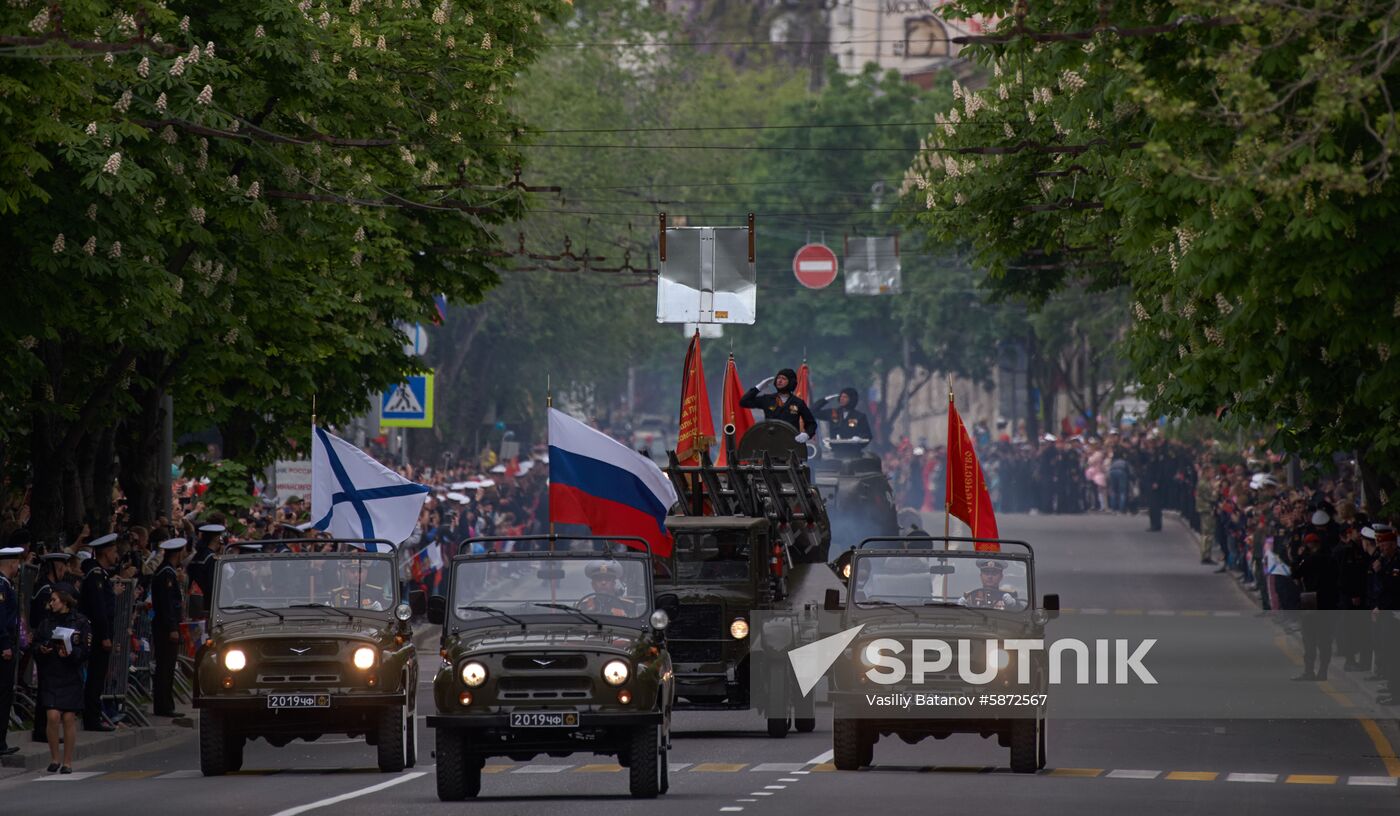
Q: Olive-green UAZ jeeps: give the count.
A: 3